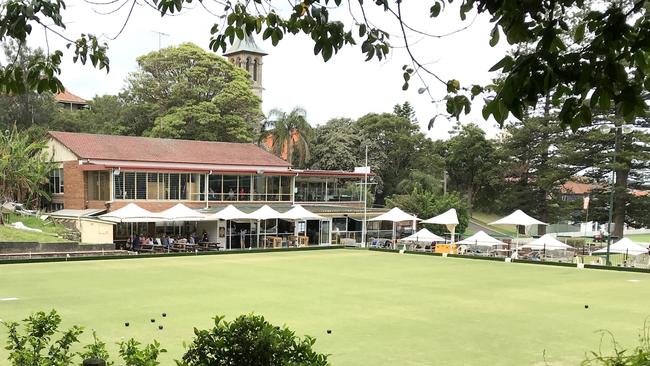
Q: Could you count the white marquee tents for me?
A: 12